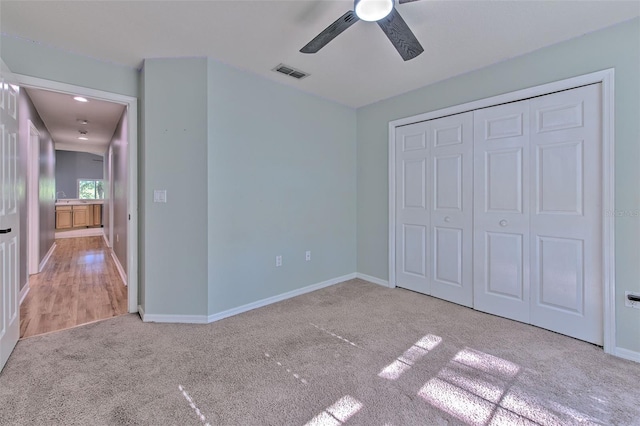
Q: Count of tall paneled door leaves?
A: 5